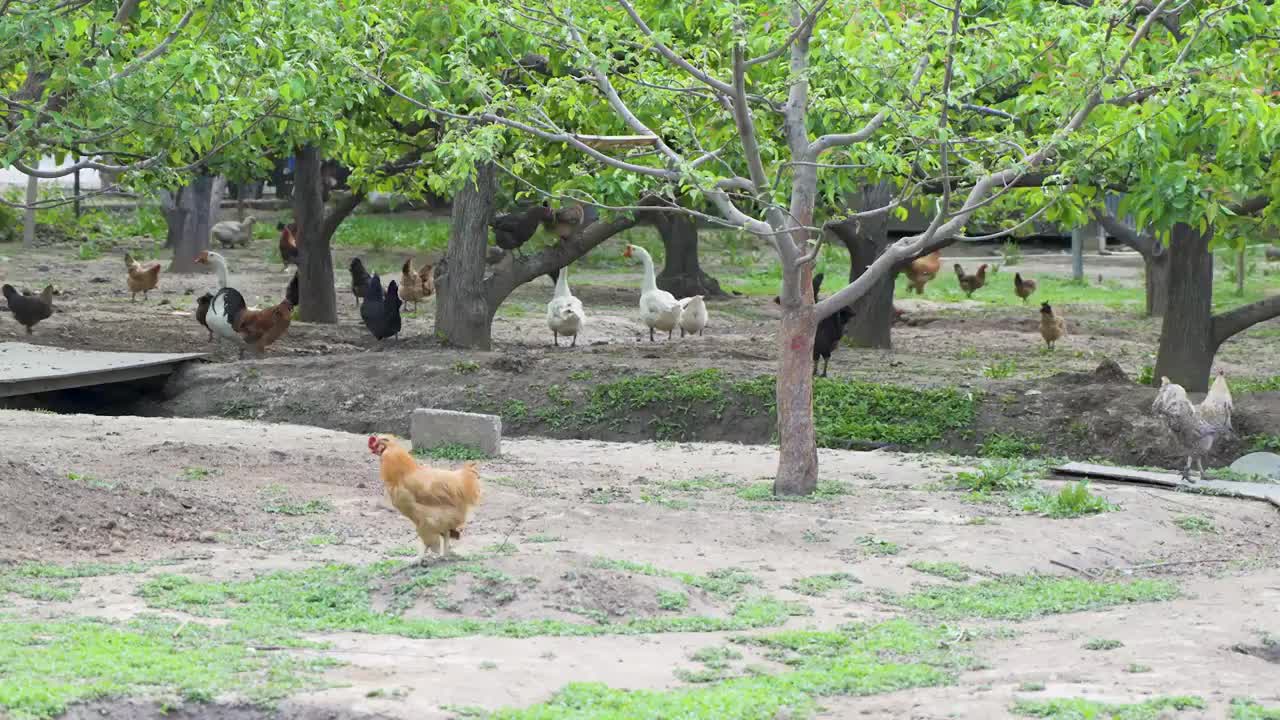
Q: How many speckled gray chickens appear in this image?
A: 1